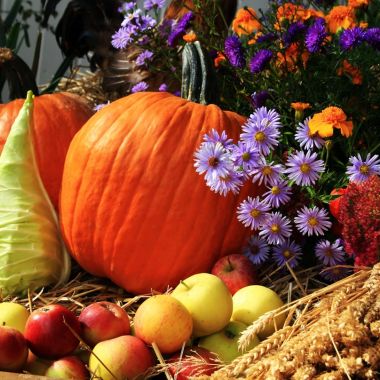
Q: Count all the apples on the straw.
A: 12